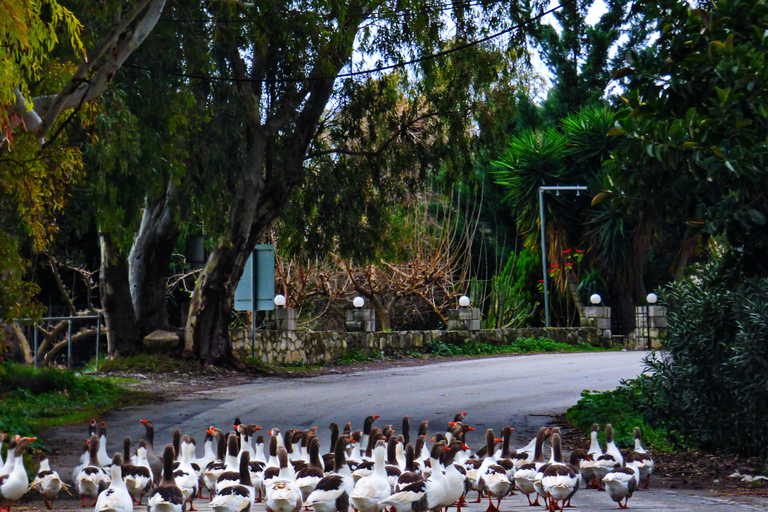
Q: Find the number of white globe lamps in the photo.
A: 5